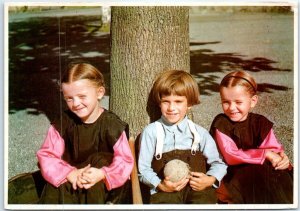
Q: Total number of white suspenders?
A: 2